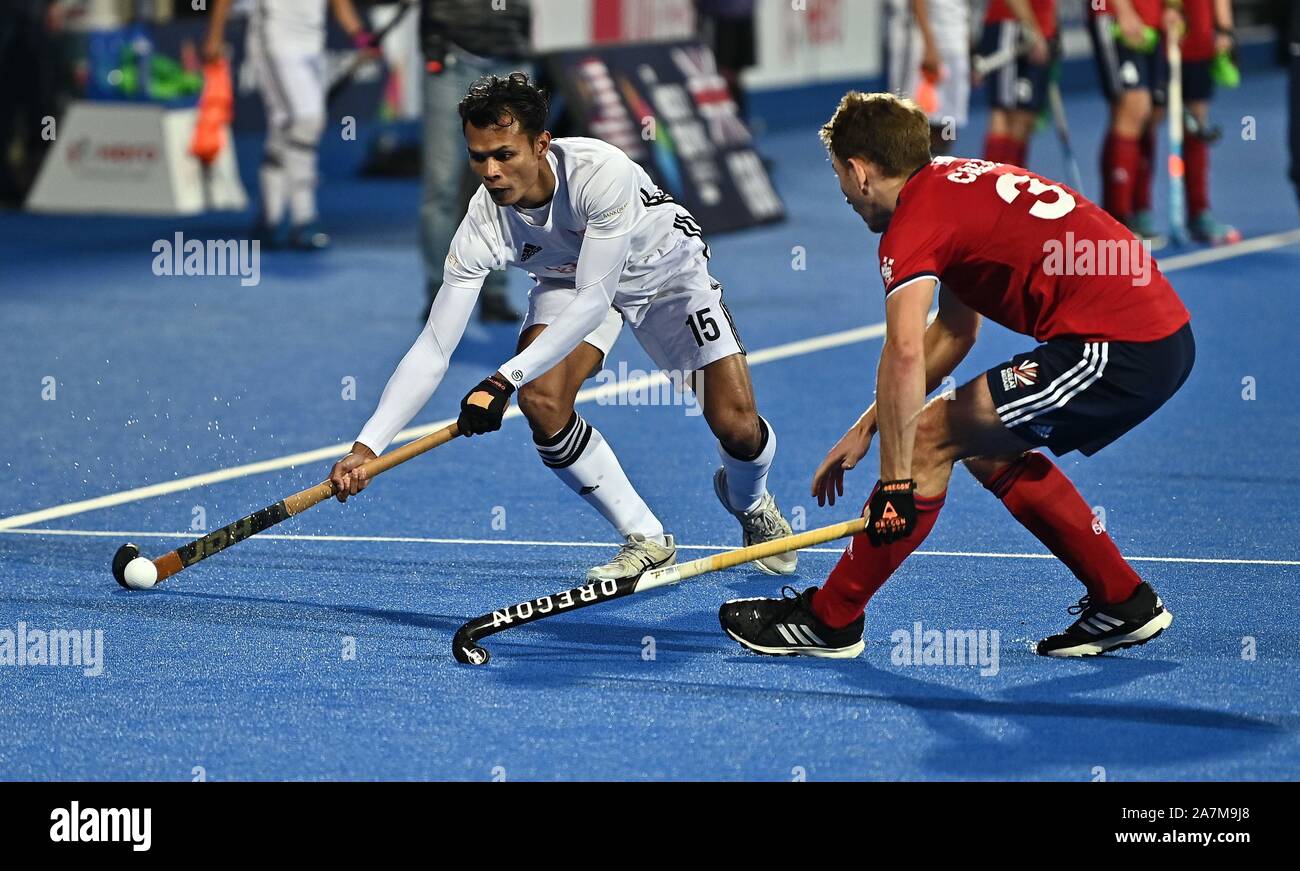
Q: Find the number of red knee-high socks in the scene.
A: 7